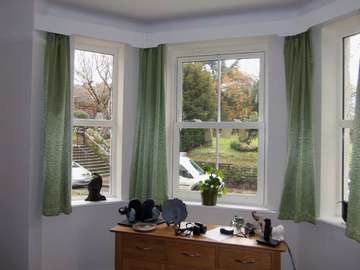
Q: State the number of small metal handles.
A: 3